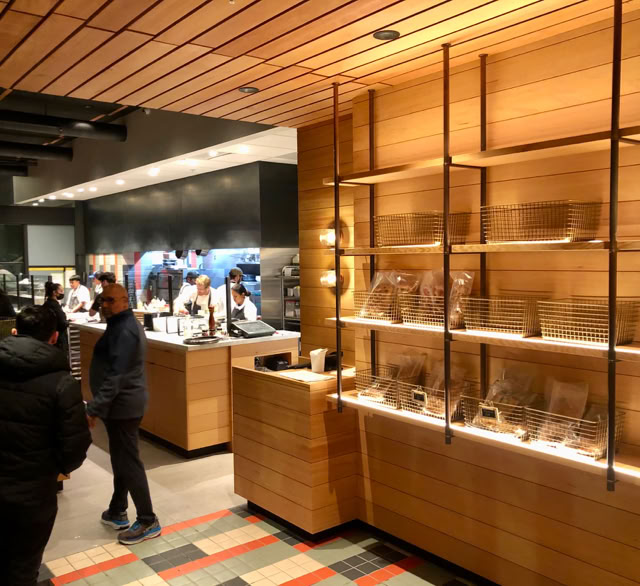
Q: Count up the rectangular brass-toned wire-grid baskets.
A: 10